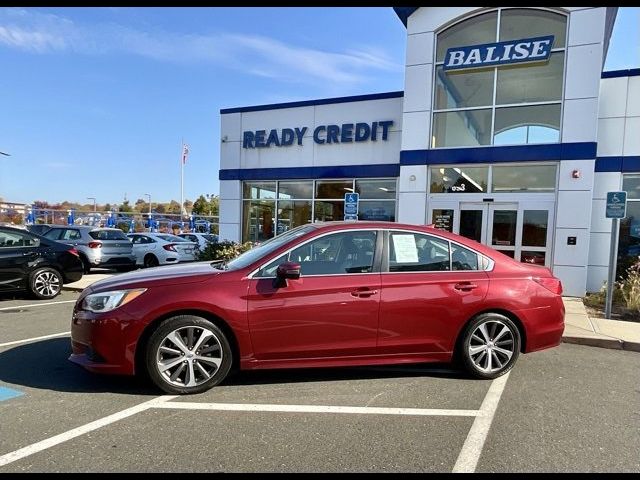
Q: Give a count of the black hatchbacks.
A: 0